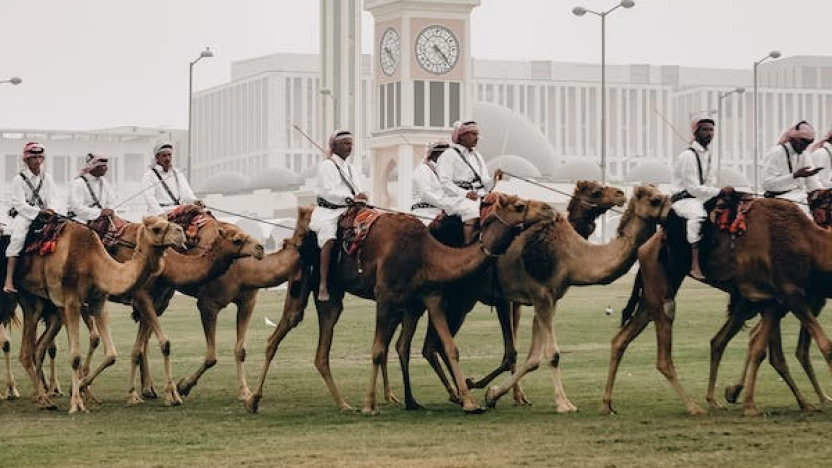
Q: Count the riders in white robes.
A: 9